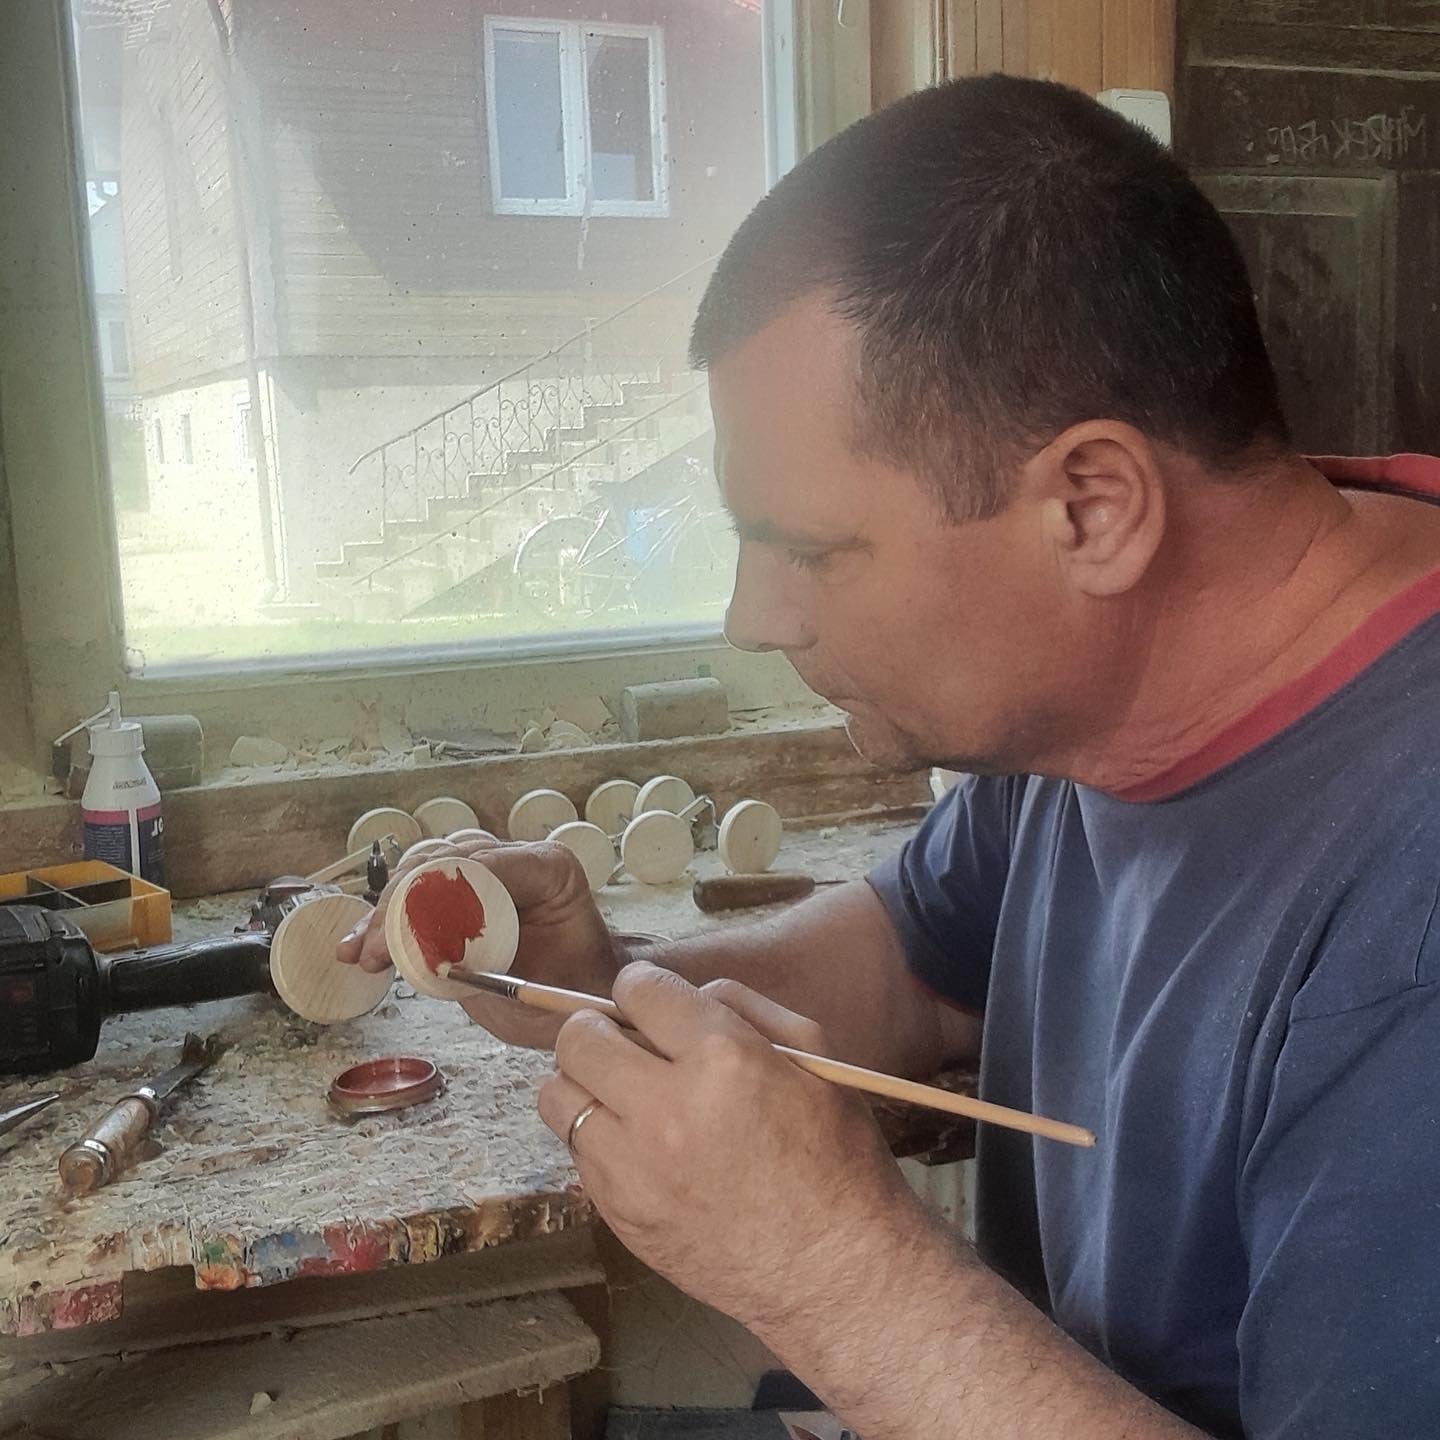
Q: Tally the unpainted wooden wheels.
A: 11